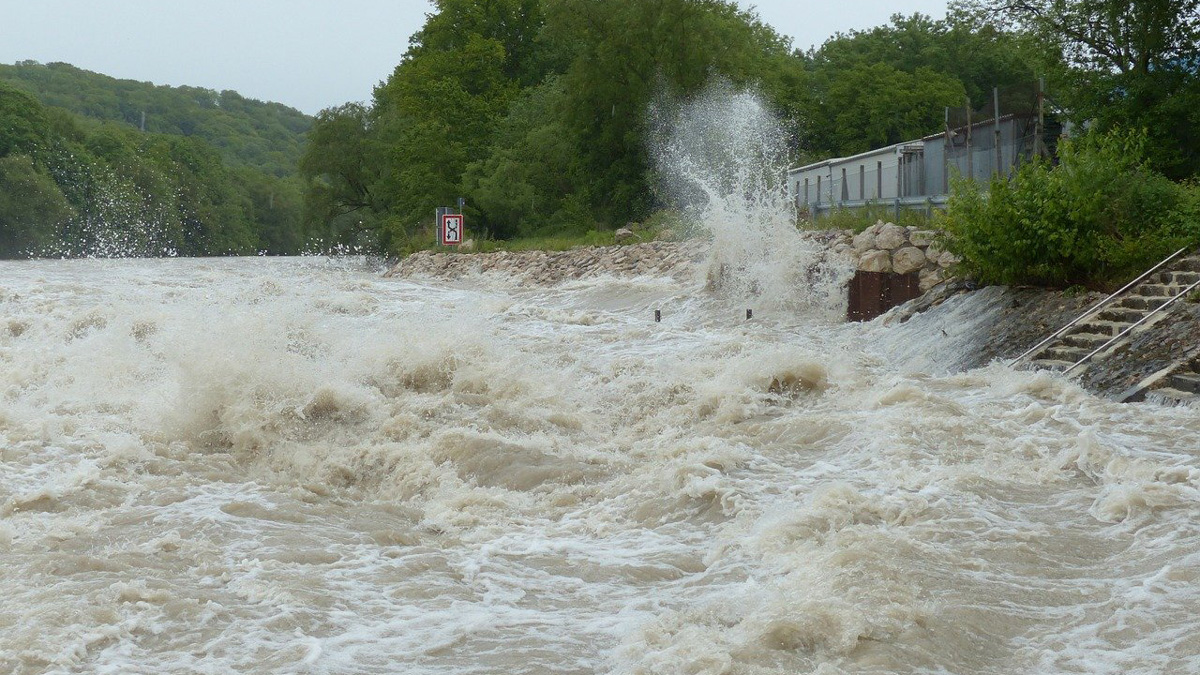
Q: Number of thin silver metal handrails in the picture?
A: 2